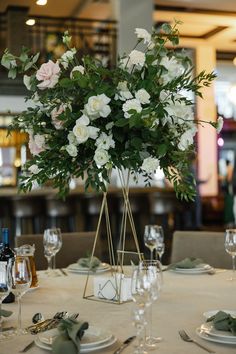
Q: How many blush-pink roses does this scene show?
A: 3